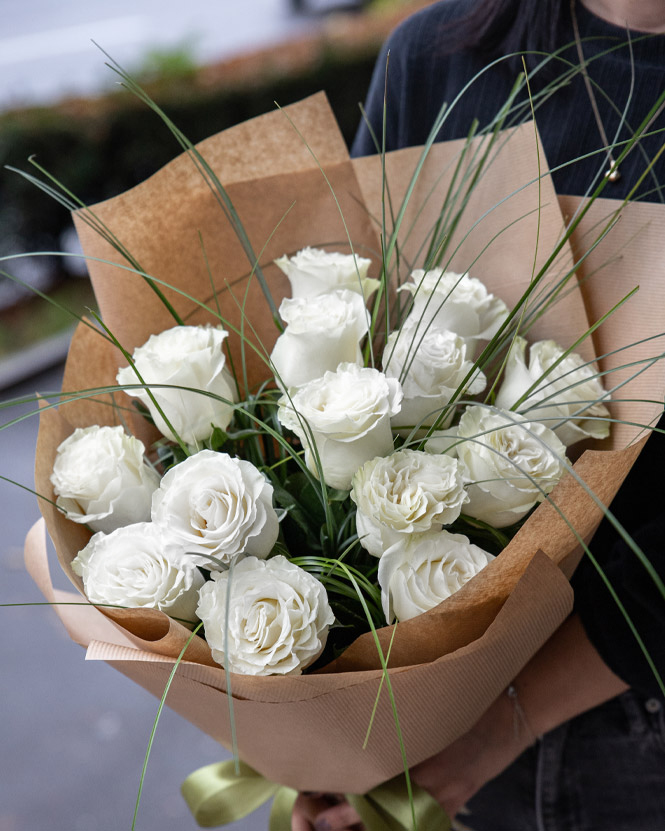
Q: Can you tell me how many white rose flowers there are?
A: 14